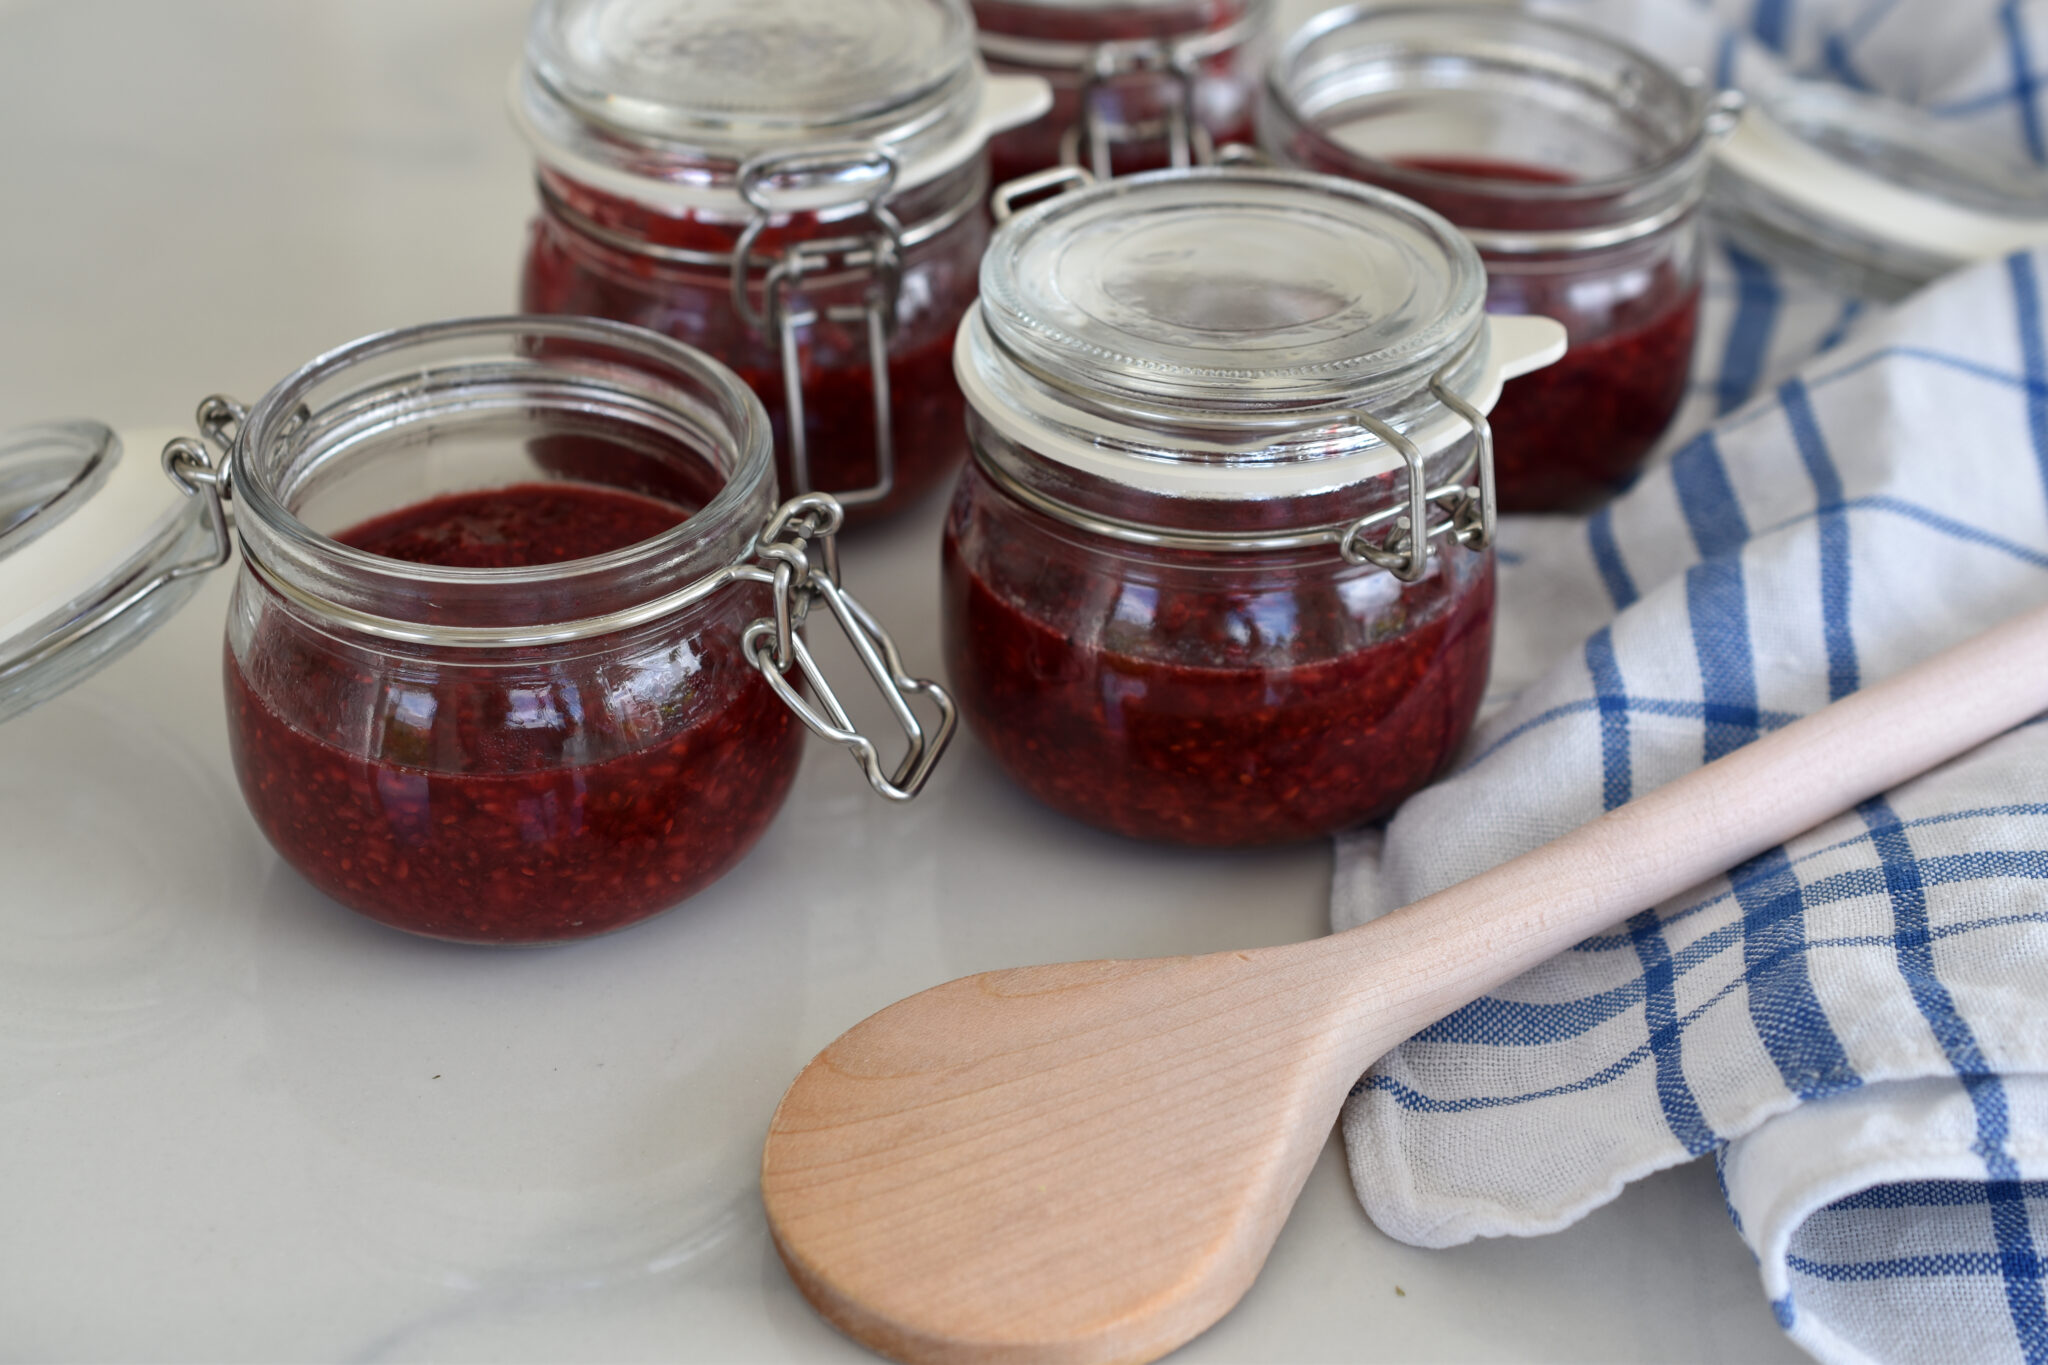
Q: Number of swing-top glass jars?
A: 5